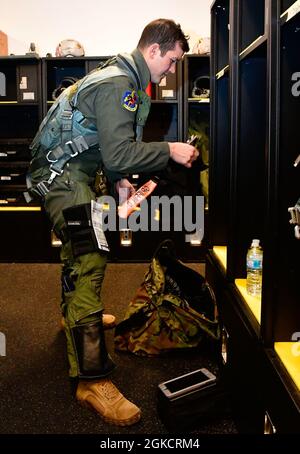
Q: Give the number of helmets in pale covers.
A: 2